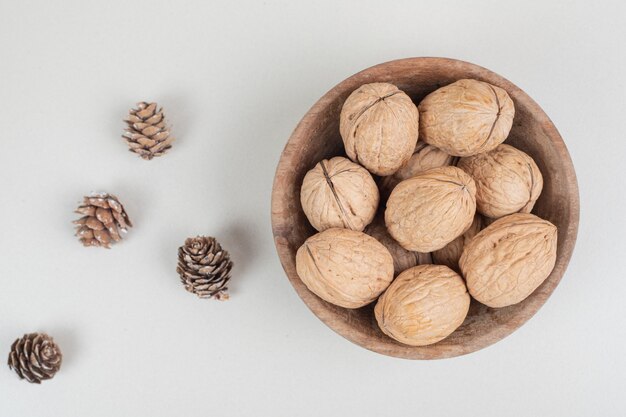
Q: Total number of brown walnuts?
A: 11